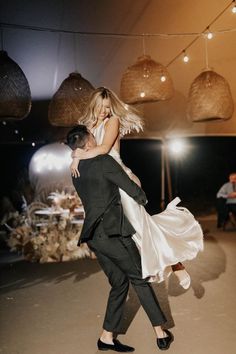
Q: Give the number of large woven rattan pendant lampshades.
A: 4